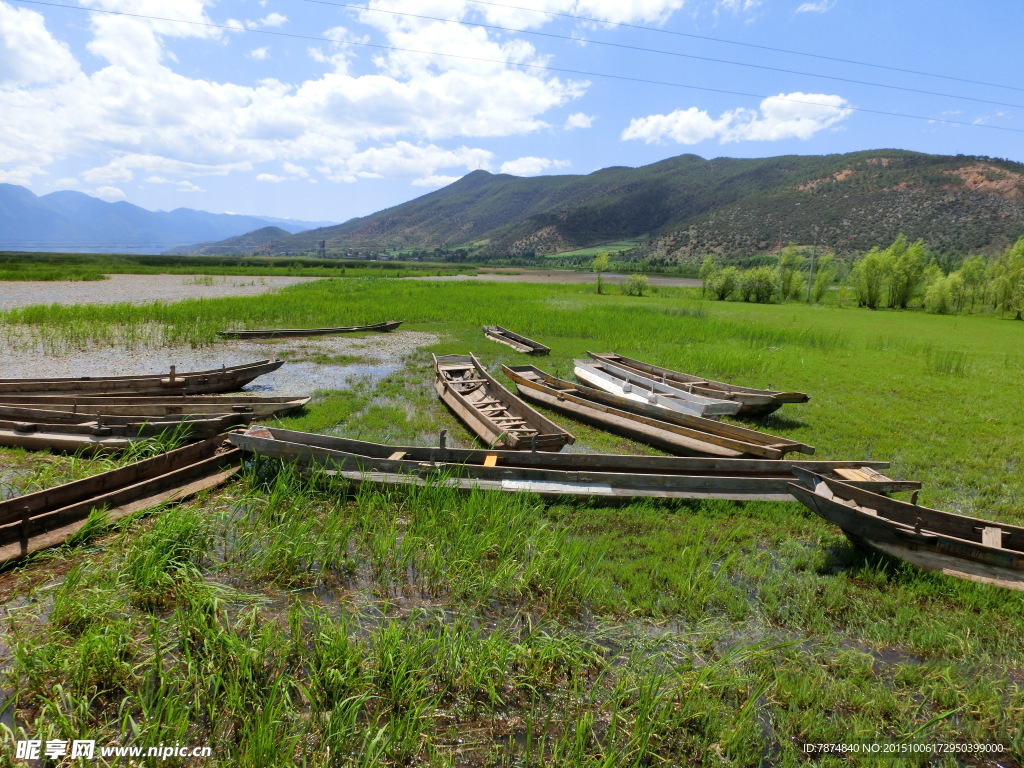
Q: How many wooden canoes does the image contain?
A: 12